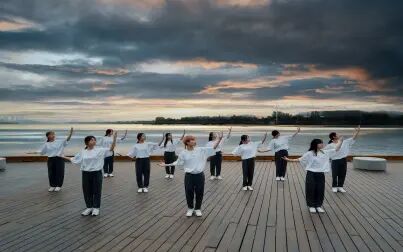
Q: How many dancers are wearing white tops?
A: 11